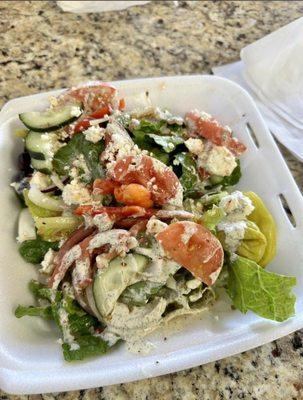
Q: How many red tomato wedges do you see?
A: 4